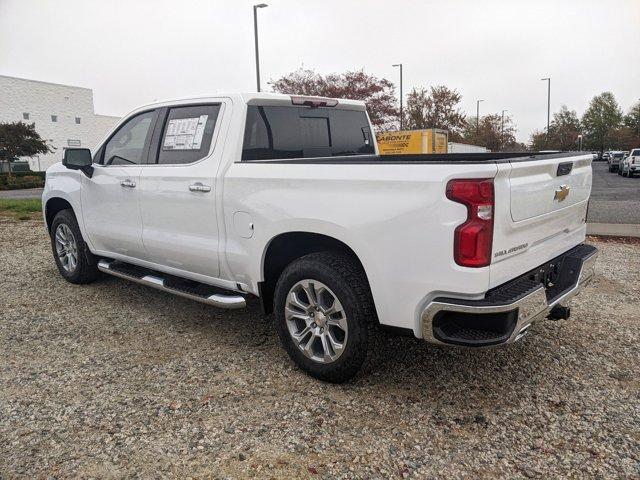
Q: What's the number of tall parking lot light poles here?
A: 5